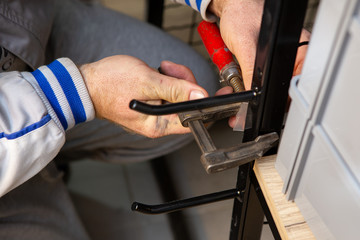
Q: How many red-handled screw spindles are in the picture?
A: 1